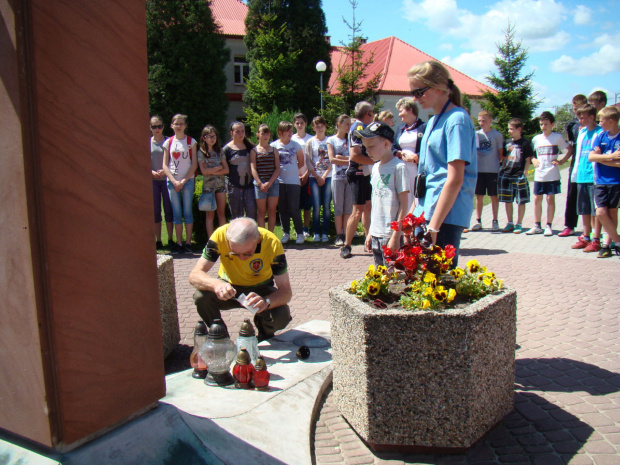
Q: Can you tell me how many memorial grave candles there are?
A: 5